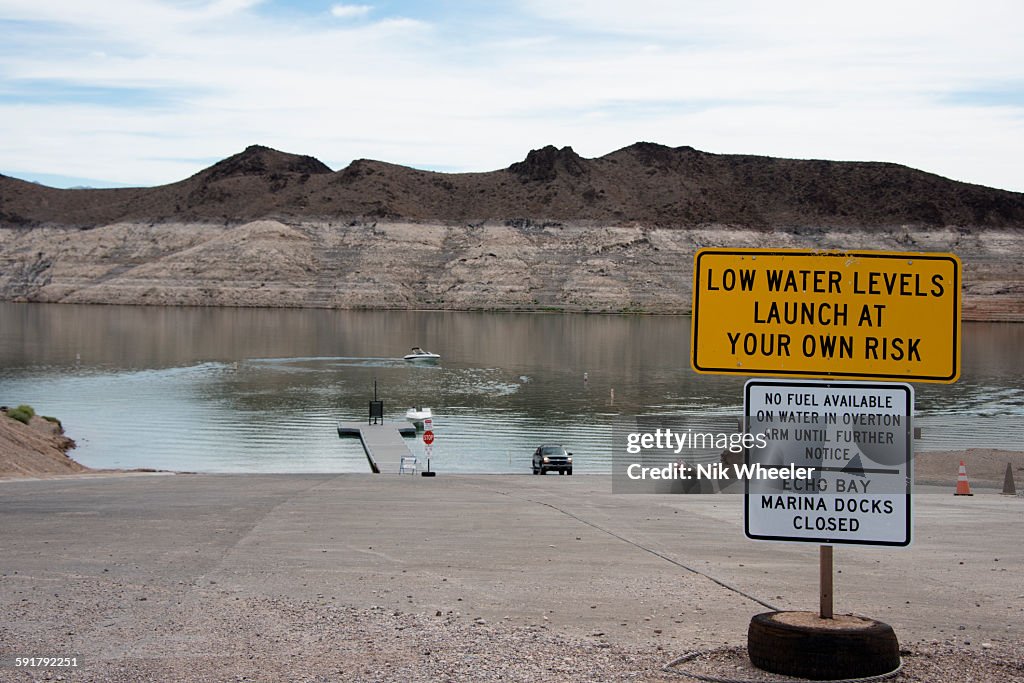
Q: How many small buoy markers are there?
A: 4